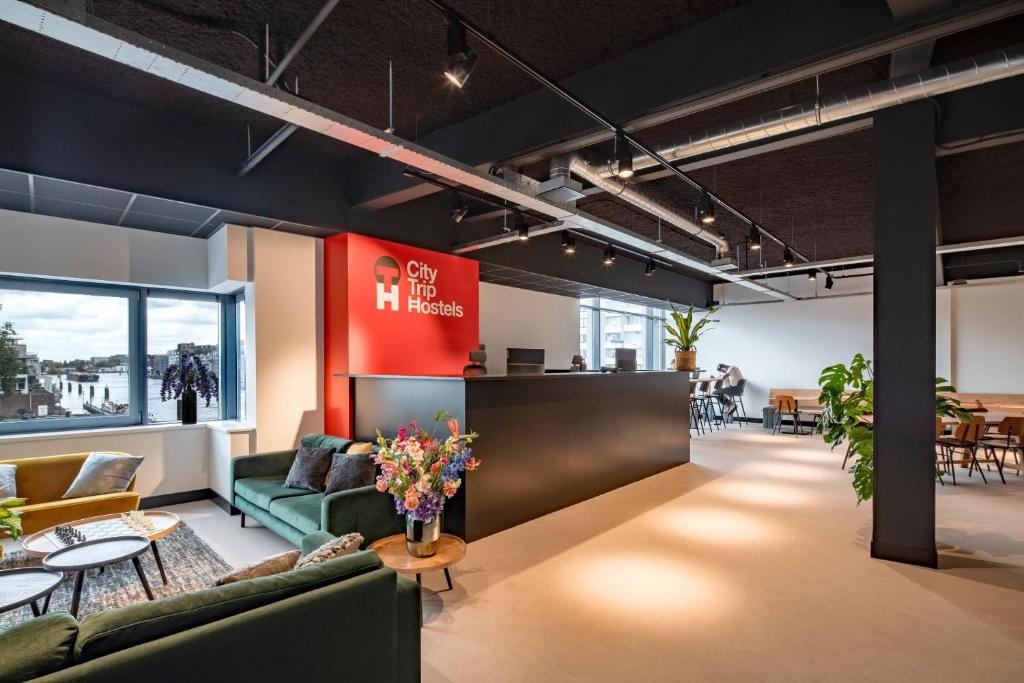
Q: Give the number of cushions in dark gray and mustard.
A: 3